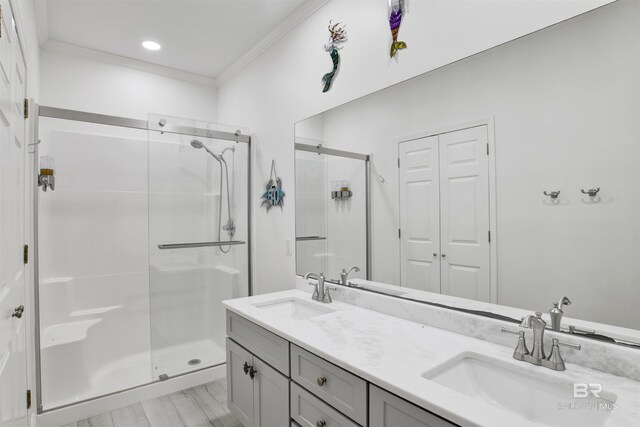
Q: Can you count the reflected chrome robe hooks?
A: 2